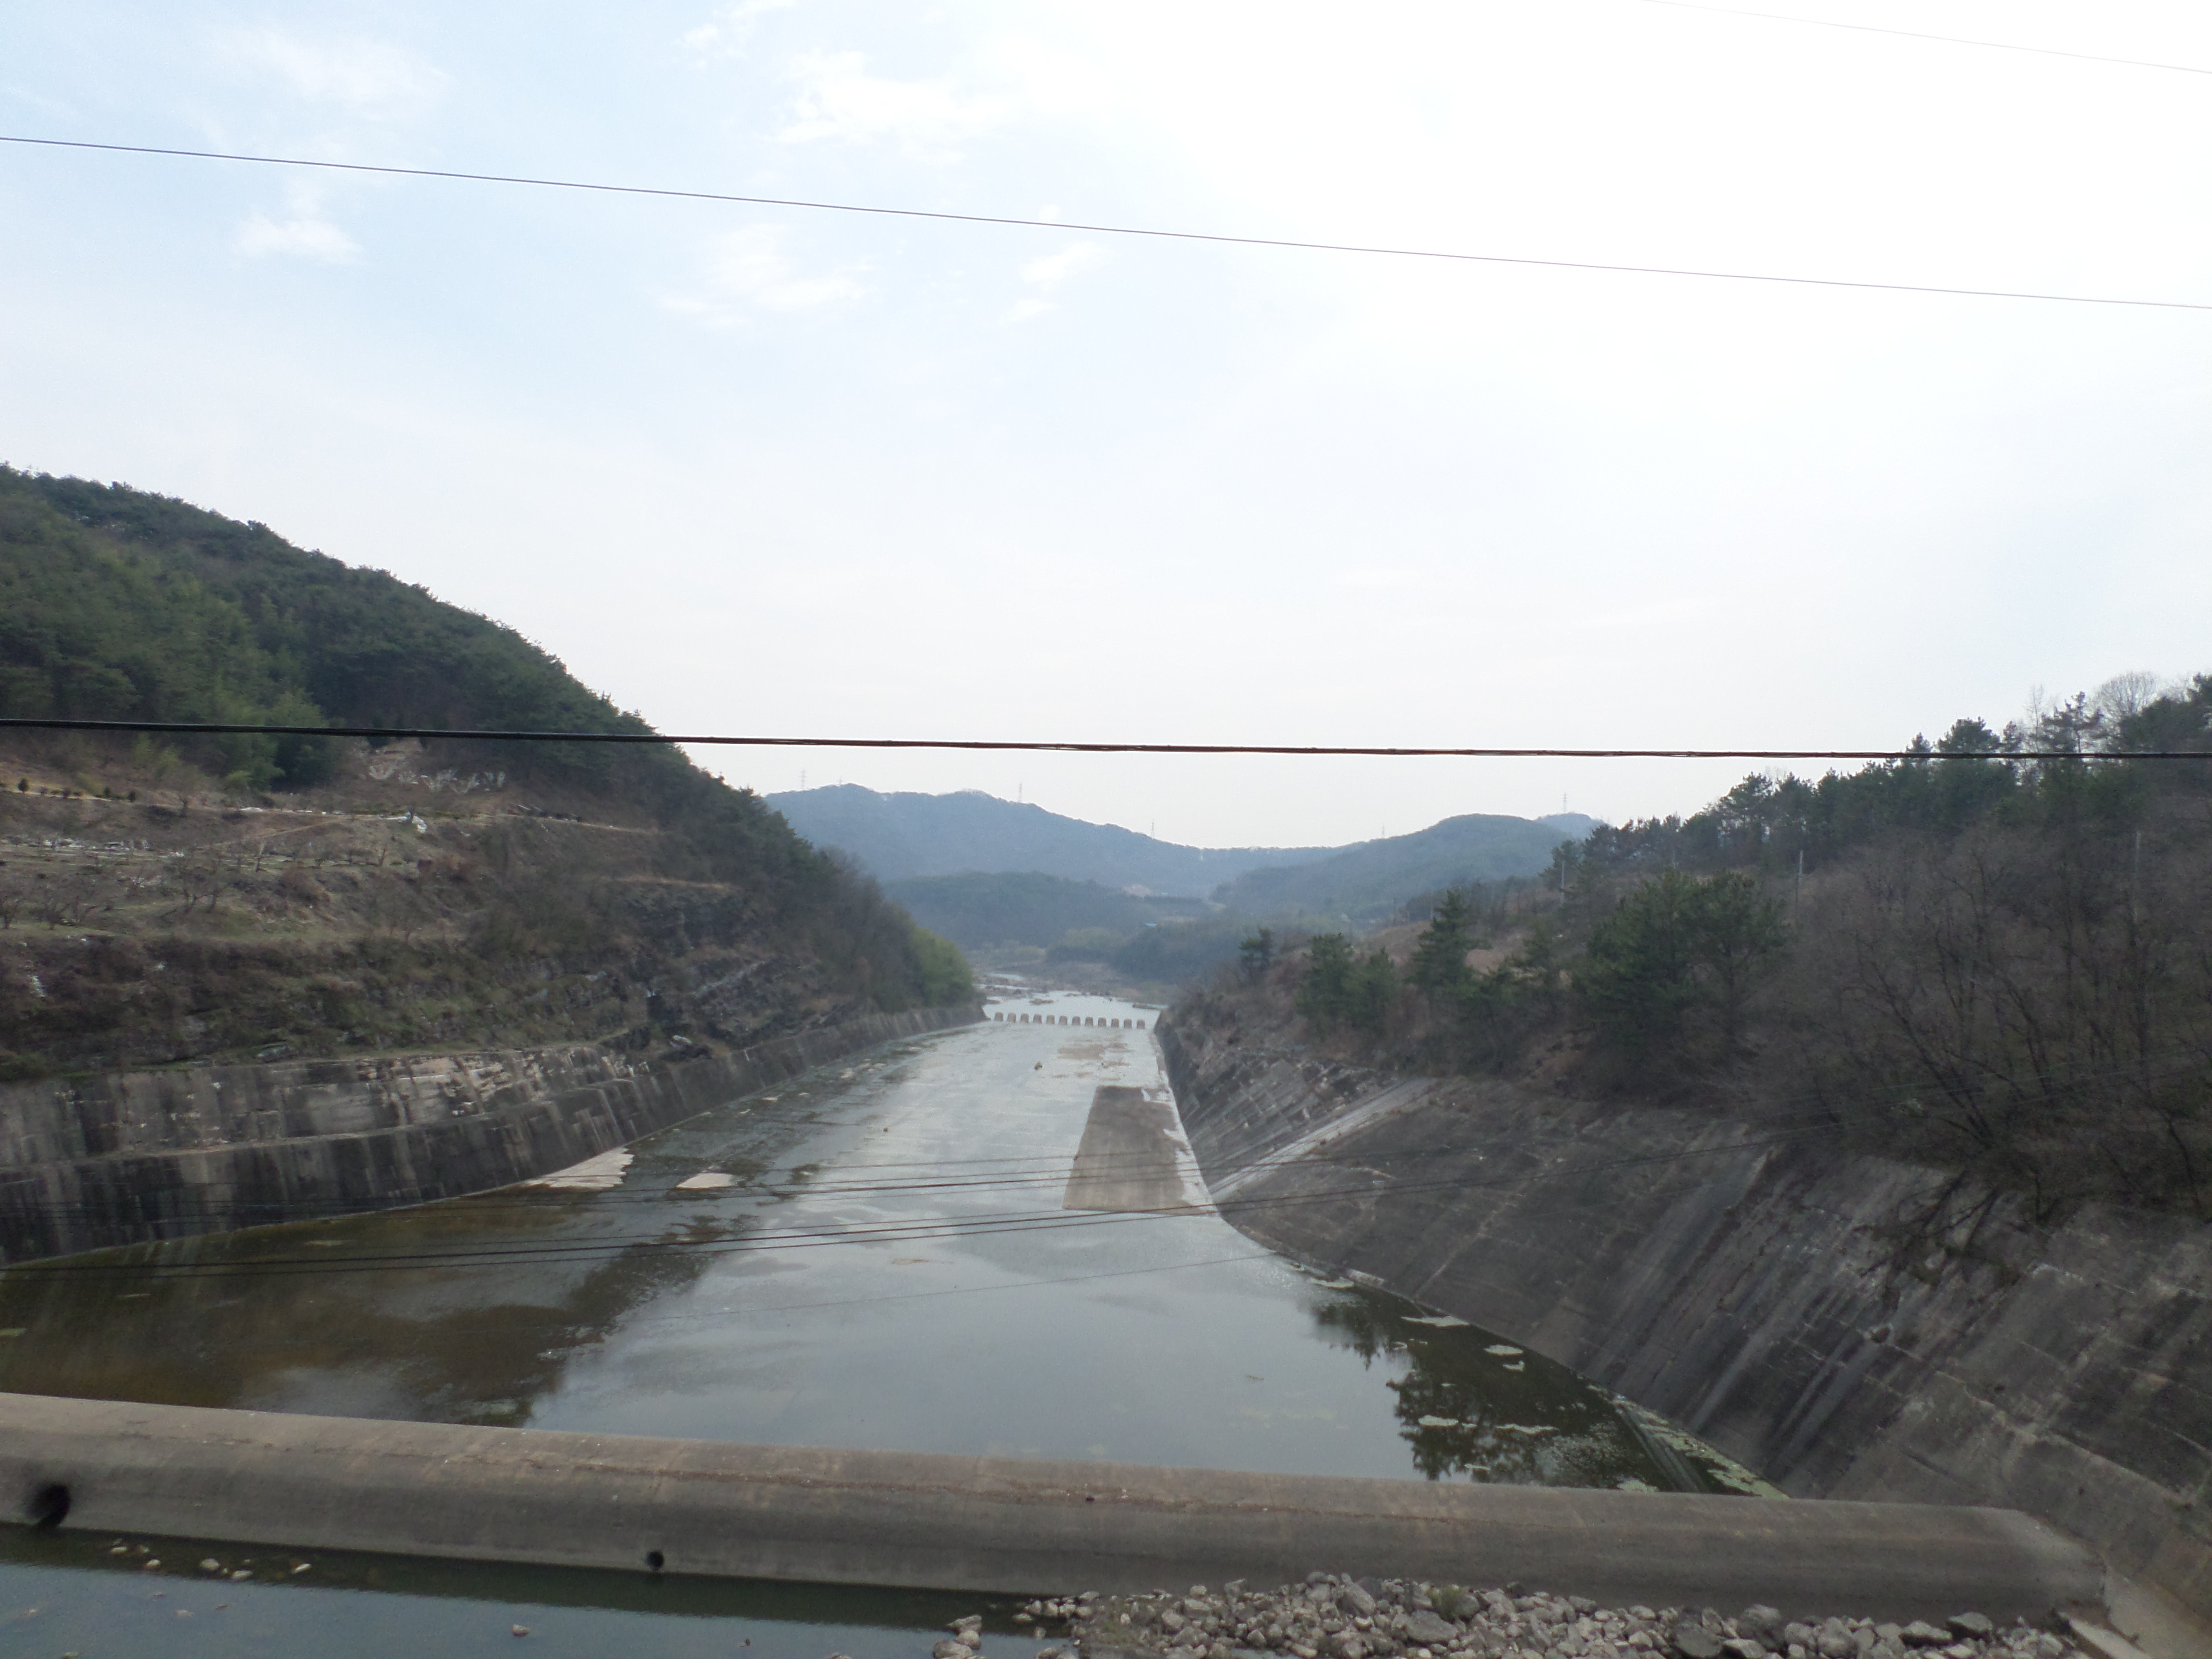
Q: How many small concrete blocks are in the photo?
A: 12